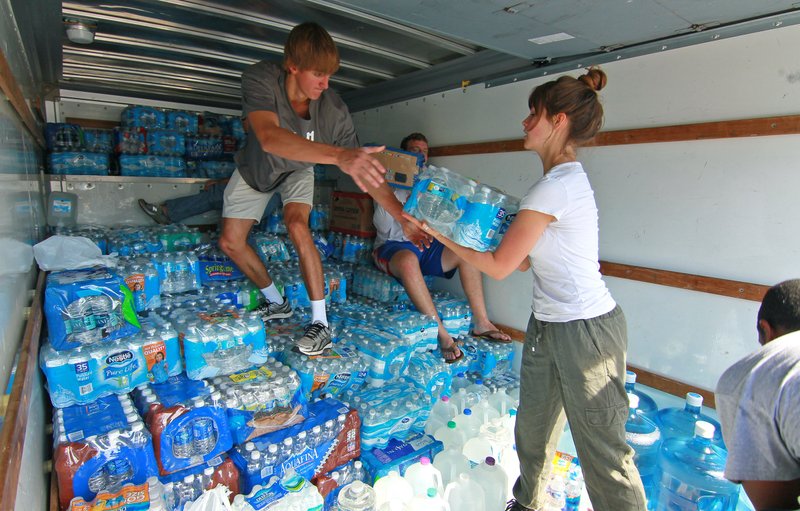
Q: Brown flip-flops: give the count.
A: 2